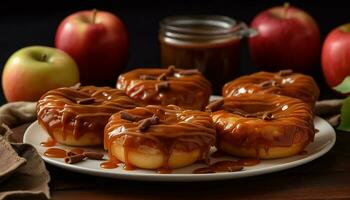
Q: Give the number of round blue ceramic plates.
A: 0